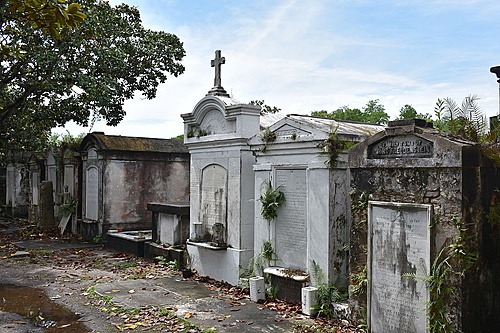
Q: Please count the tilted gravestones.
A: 1